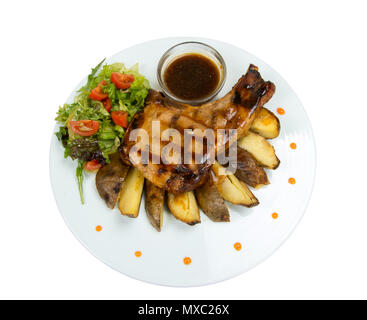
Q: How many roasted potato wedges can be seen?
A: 9